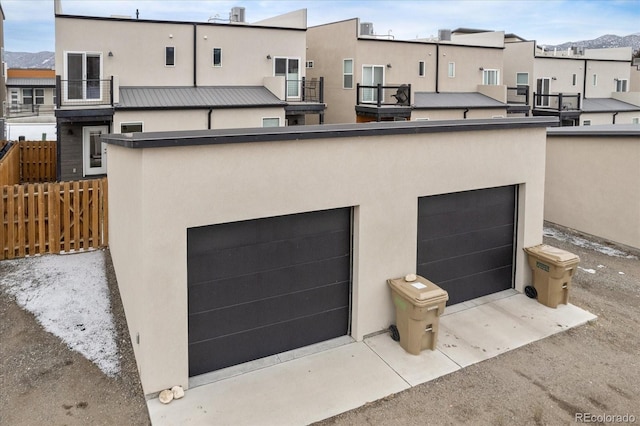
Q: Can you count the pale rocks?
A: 3